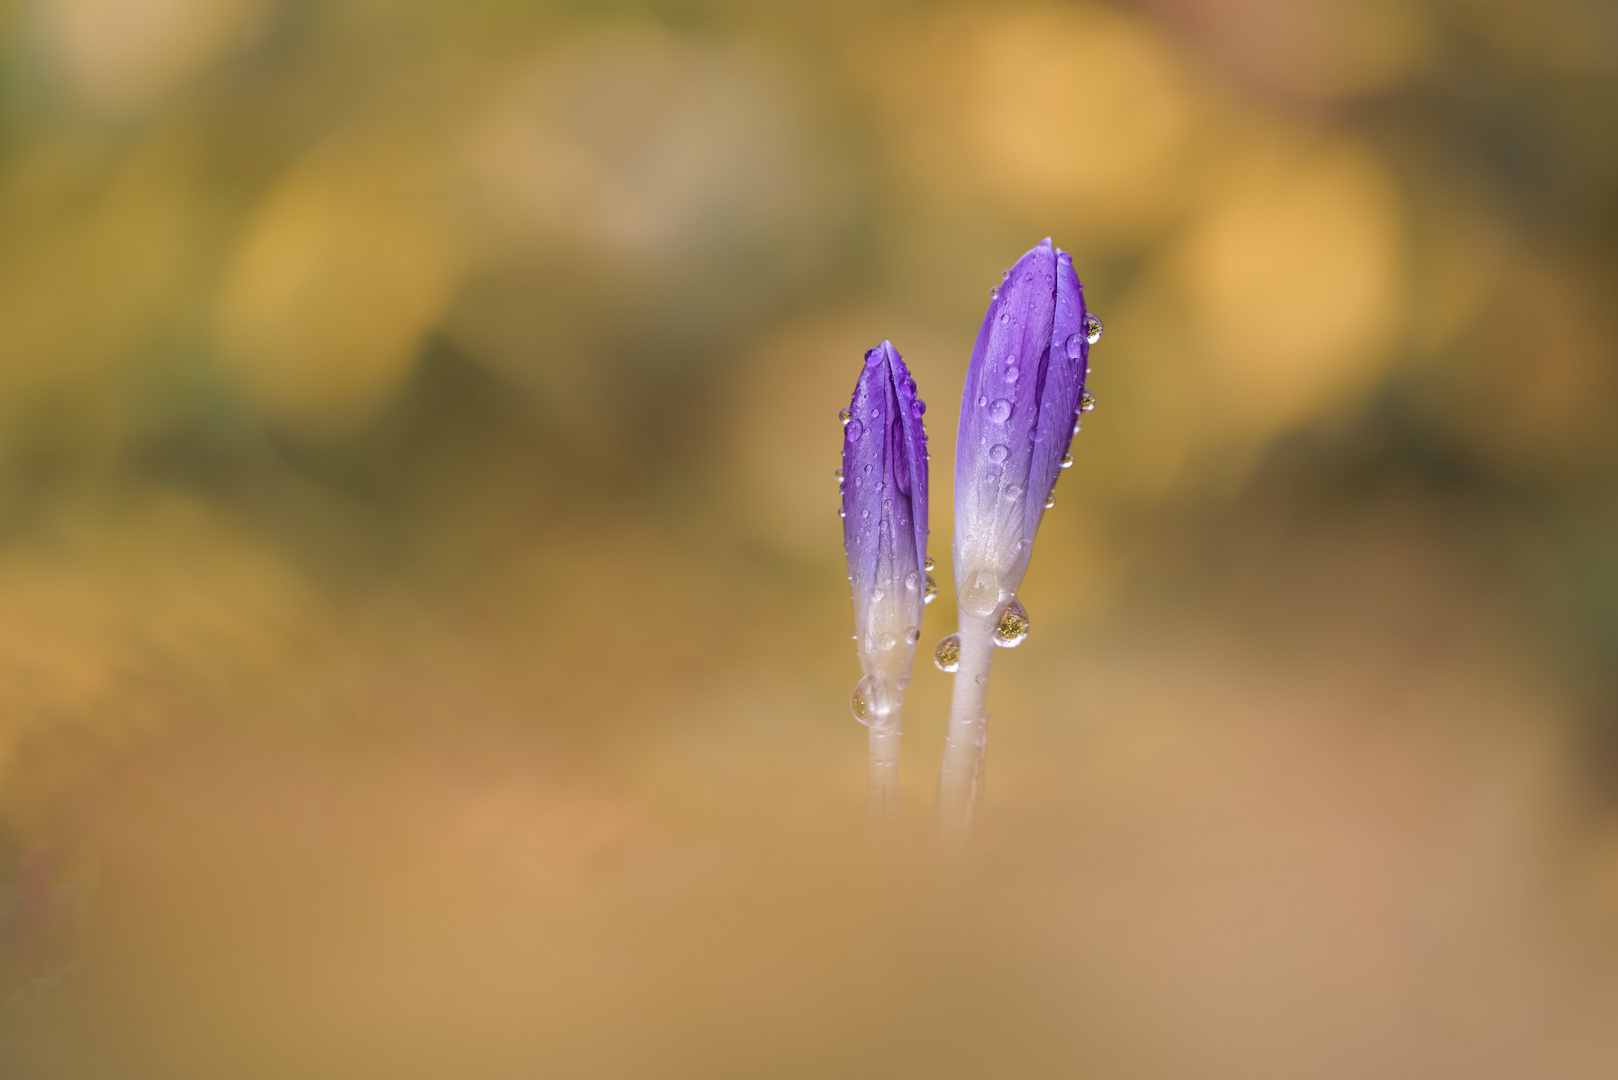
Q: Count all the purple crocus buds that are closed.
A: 2